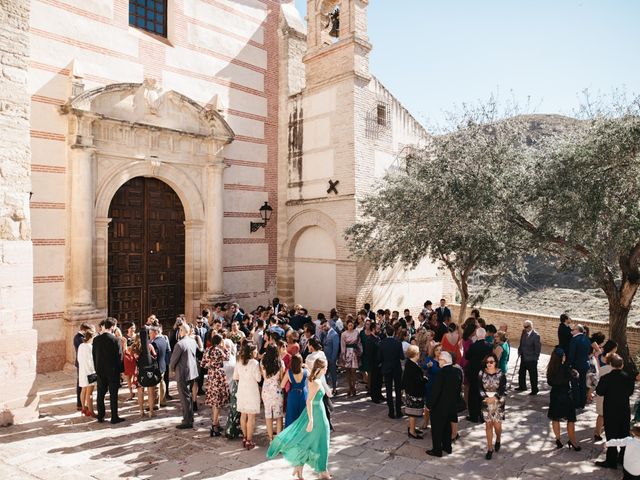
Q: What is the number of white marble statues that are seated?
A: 0